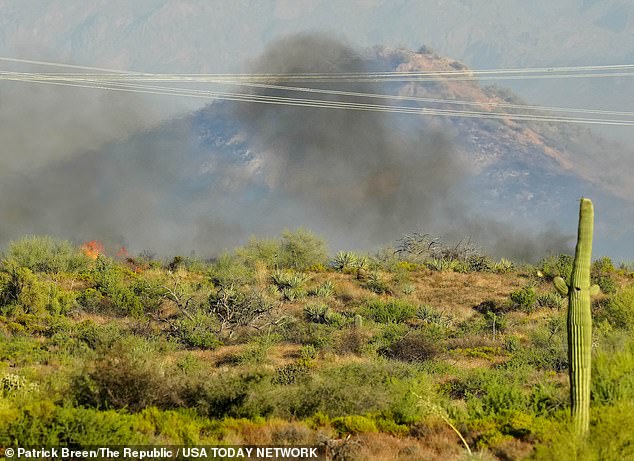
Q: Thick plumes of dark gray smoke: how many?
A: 1